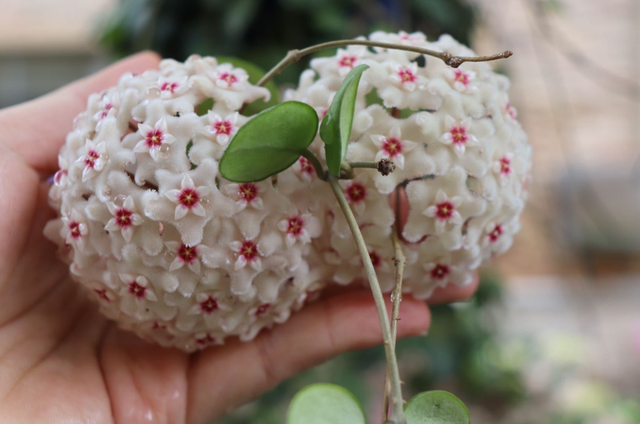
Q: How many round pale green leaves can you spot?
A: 2